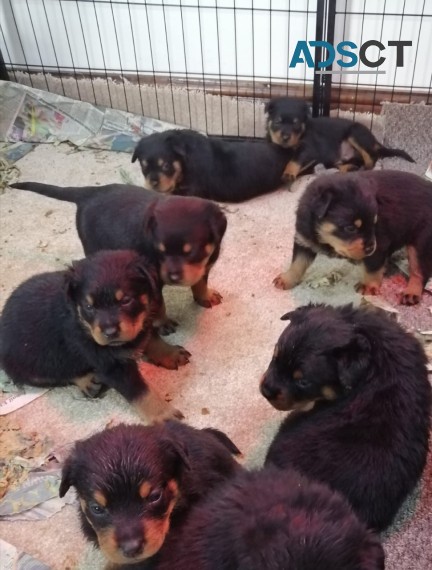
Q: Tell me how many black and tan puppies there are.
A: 8